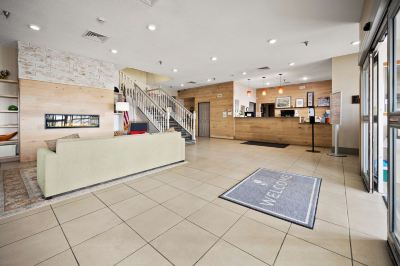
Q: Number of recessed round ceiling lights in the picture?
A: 13